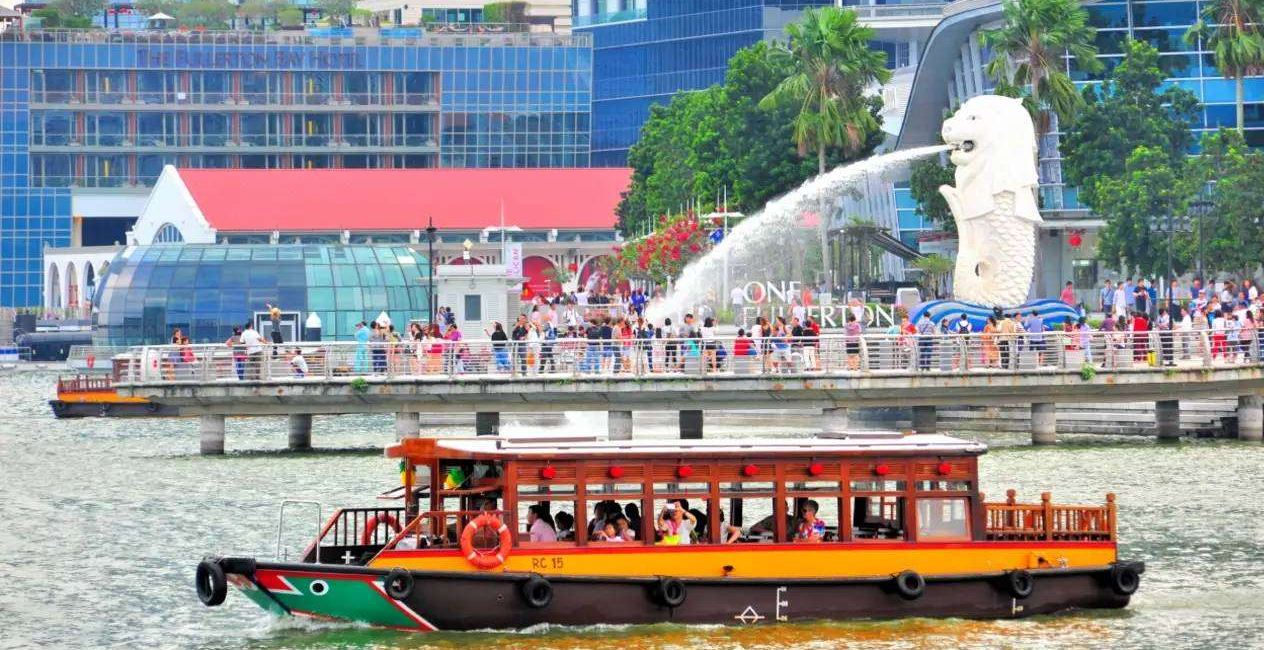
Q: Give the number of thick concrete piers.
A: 11